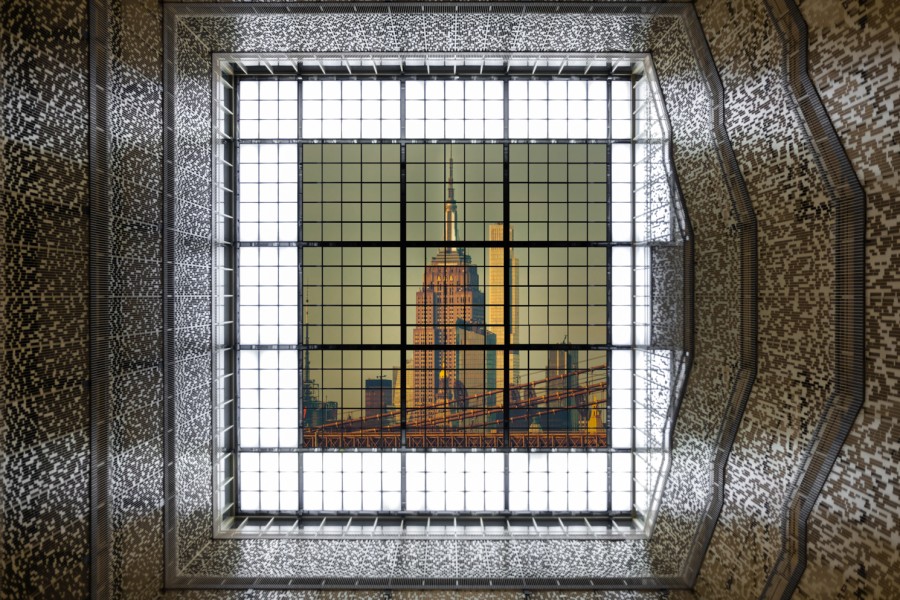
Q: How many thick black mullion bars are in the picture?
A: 4